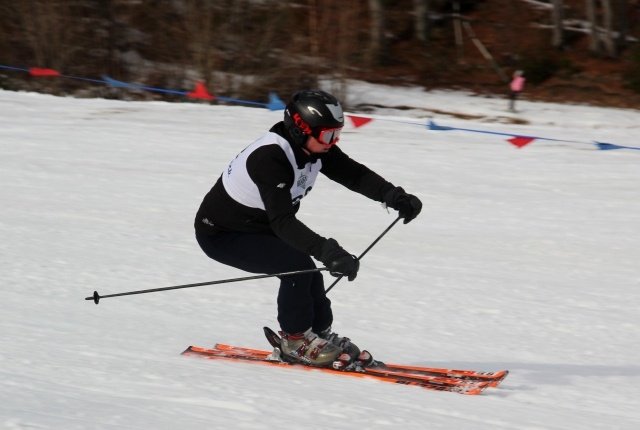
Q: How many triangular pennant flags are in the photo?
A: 8